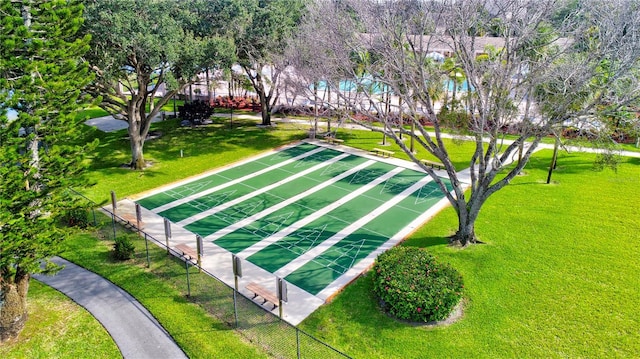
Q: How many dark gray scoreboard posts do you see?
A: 6